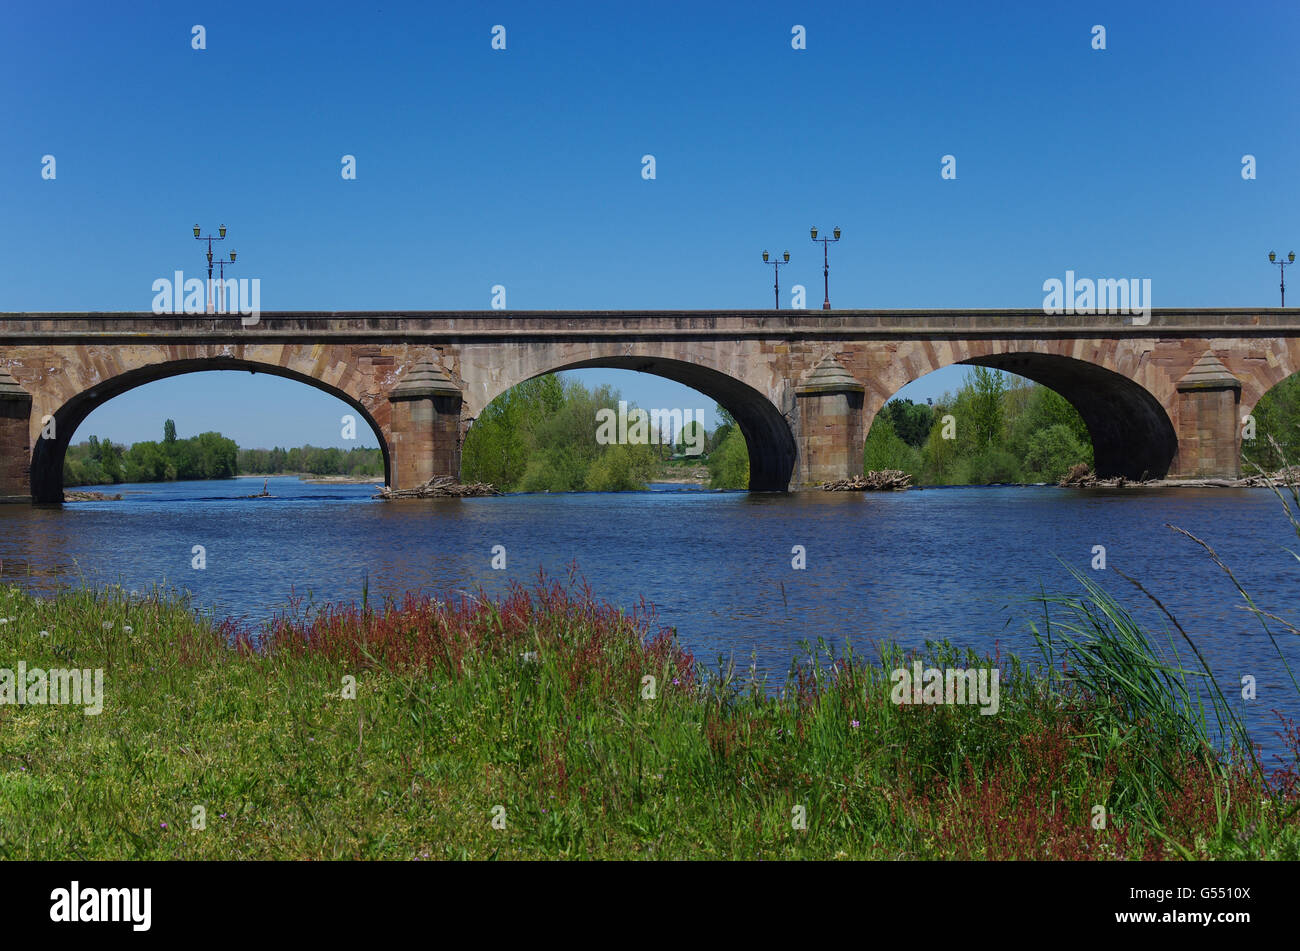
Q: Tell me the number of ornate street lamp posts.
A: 5